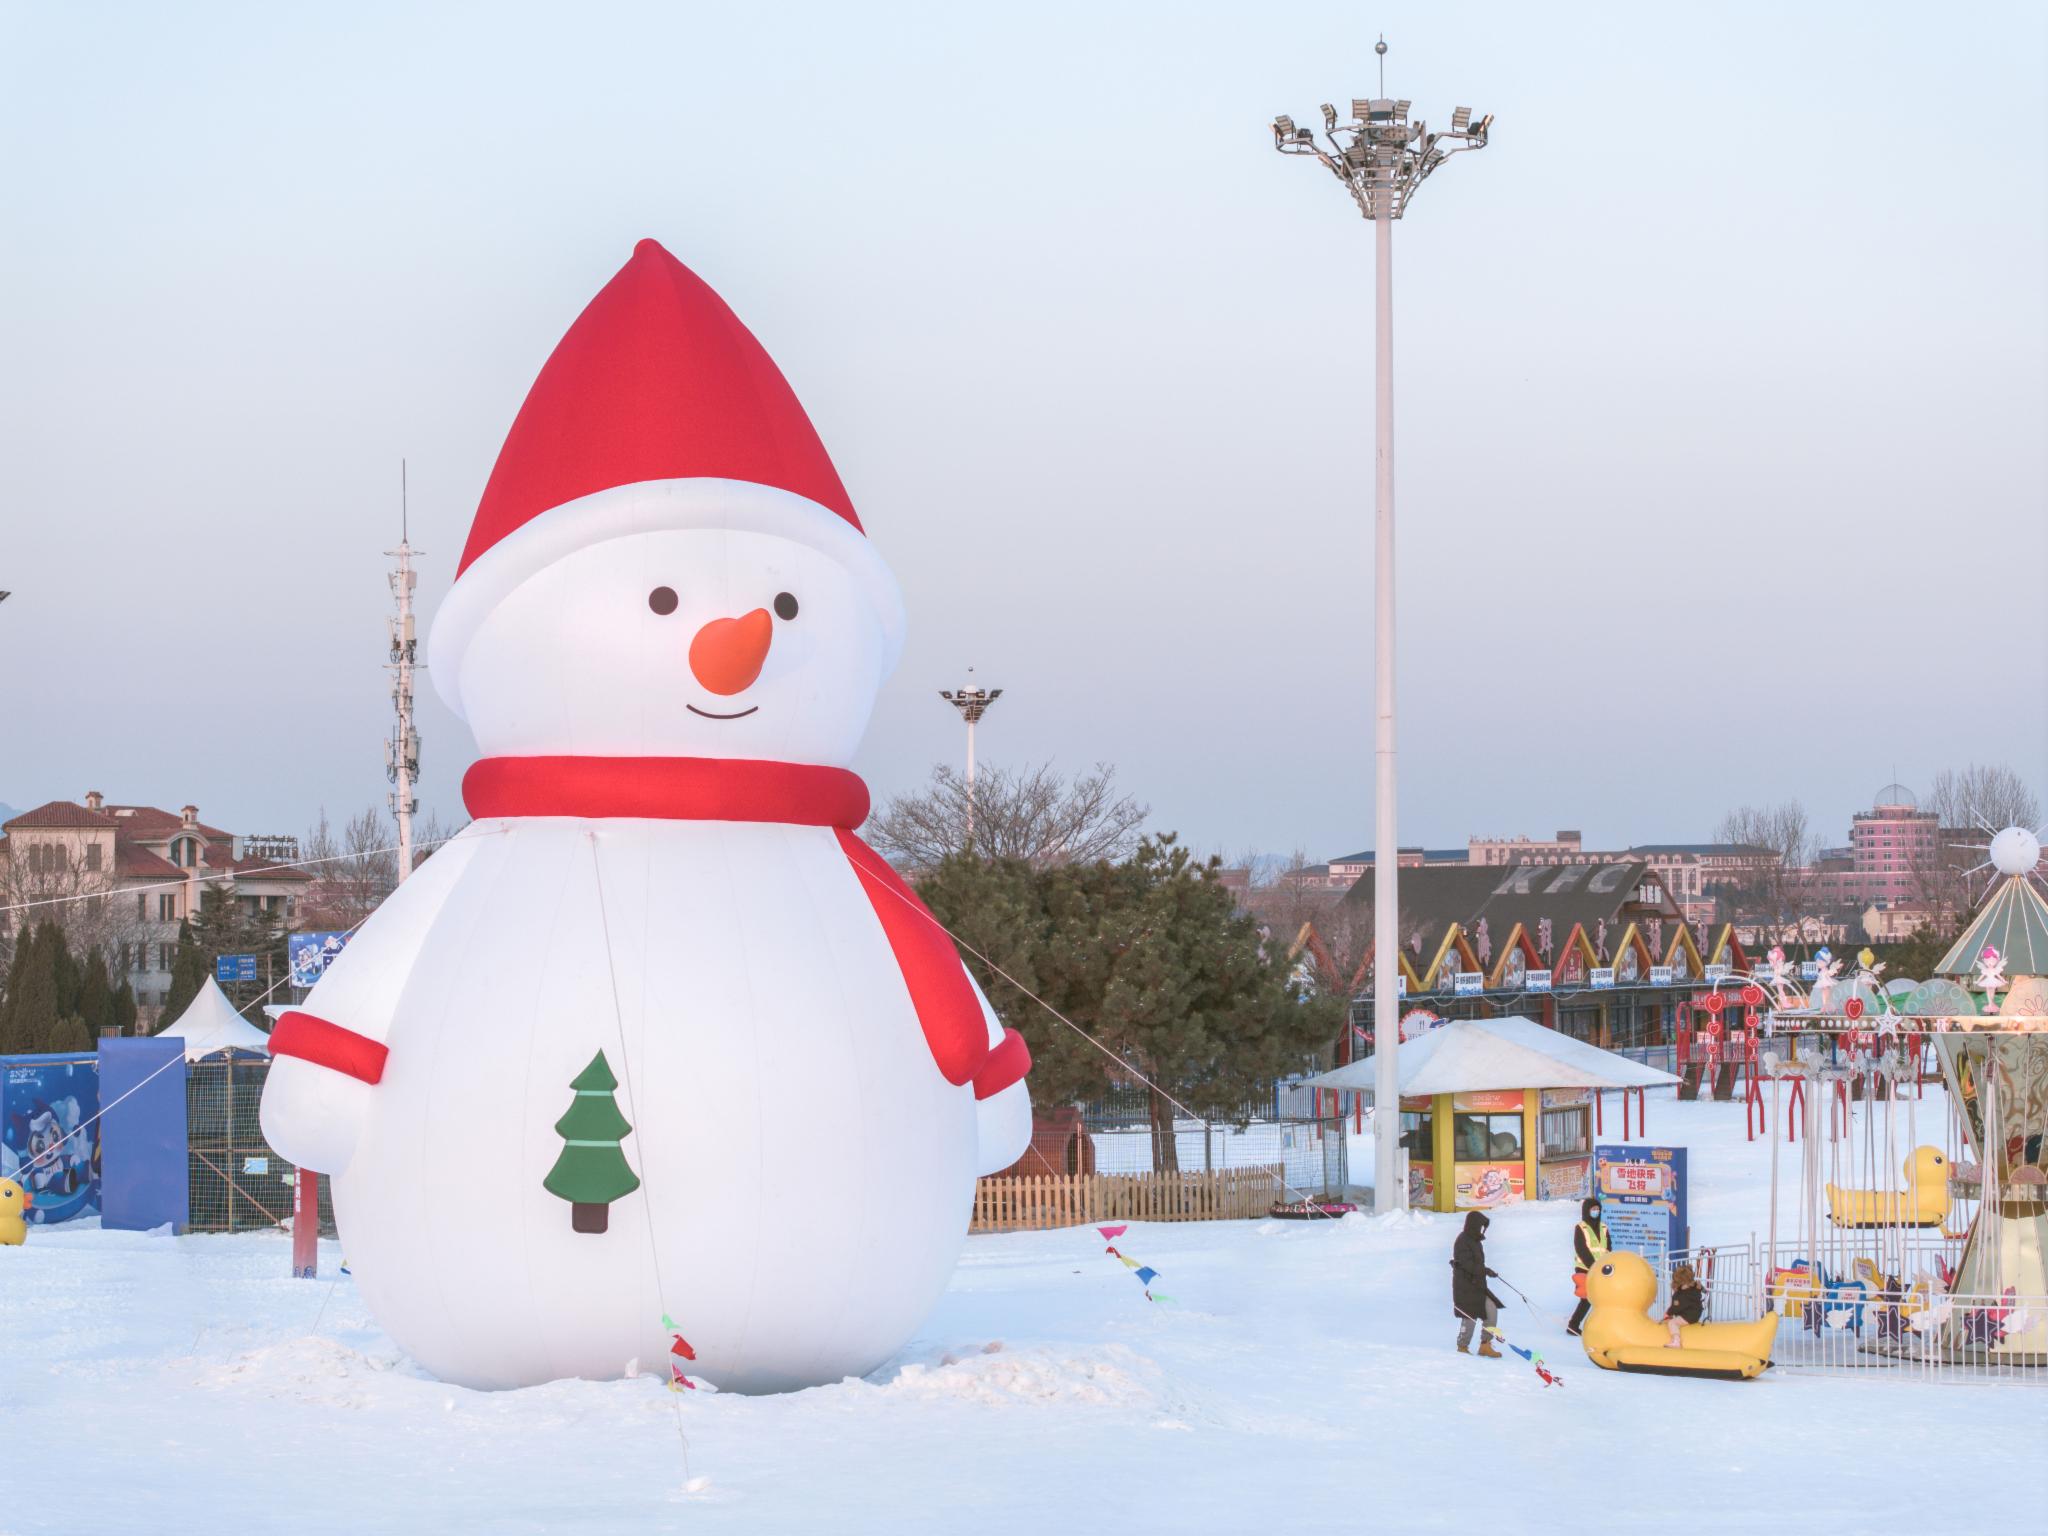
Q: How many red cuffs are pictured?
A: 2